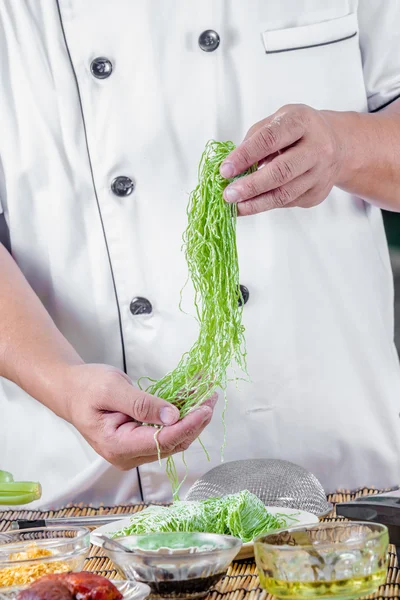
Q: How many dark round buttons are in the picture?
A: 5